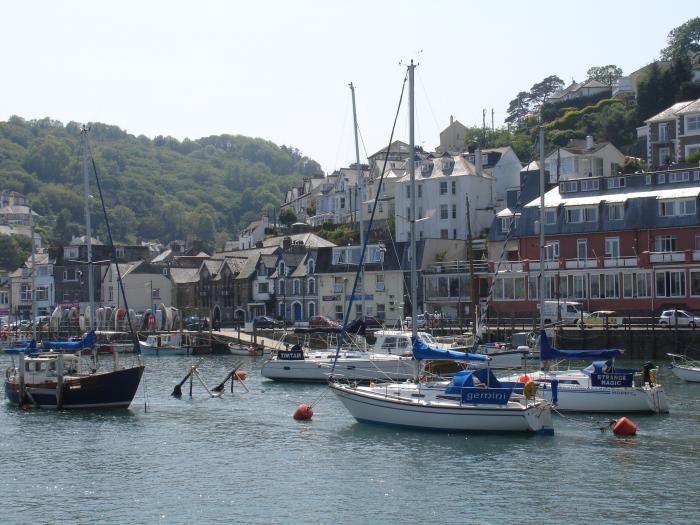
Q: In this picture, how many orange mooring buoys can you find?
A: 3